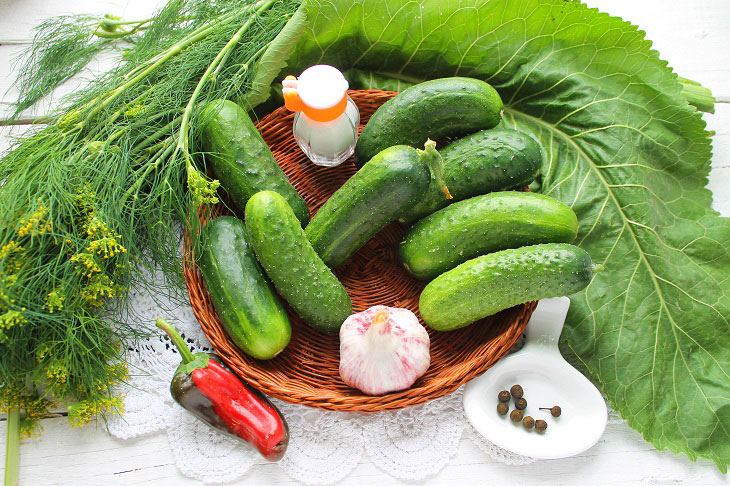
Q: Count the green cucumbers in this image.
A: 8